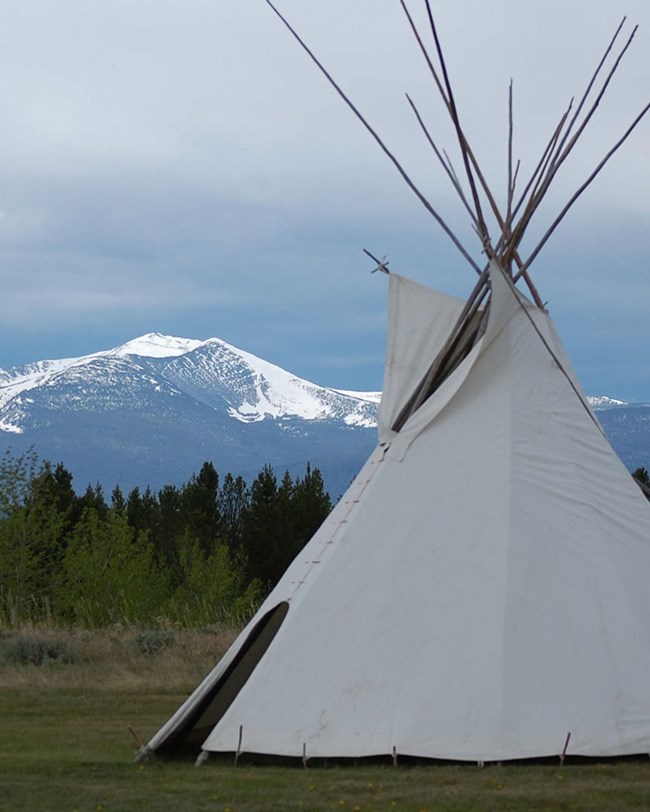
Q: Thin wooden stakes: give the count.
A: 5